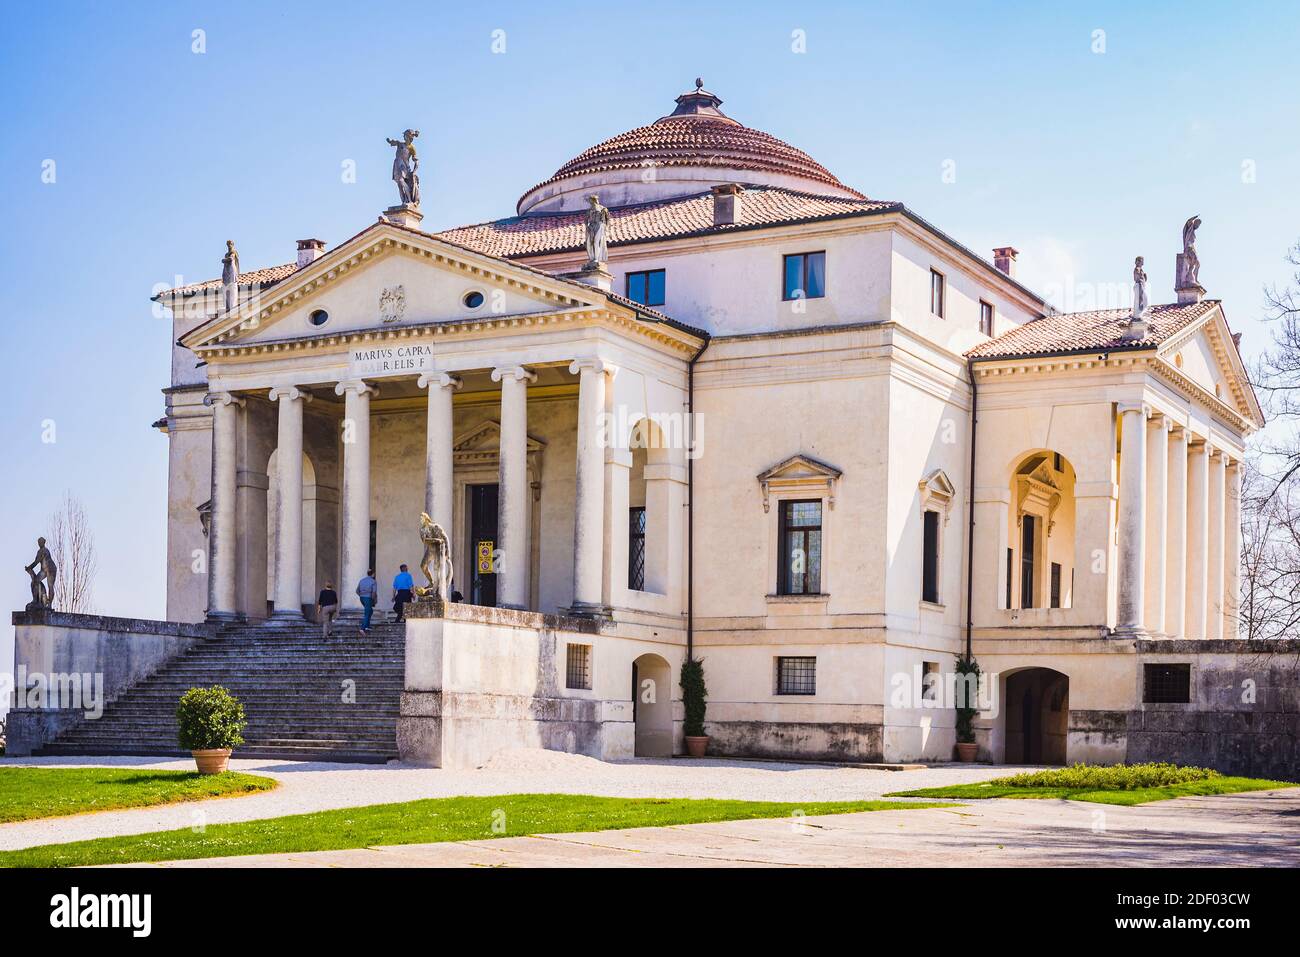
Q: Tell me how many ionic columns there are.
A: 12